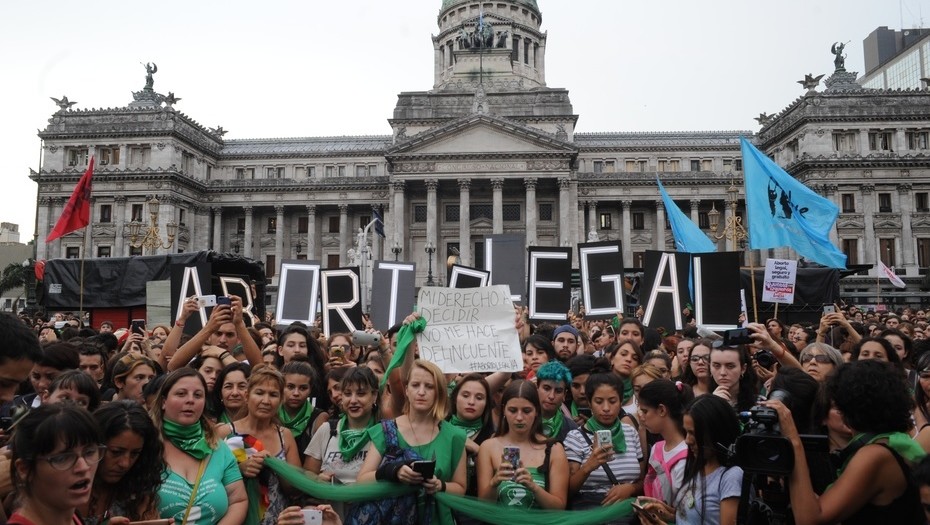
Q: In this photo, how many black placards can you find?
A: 11